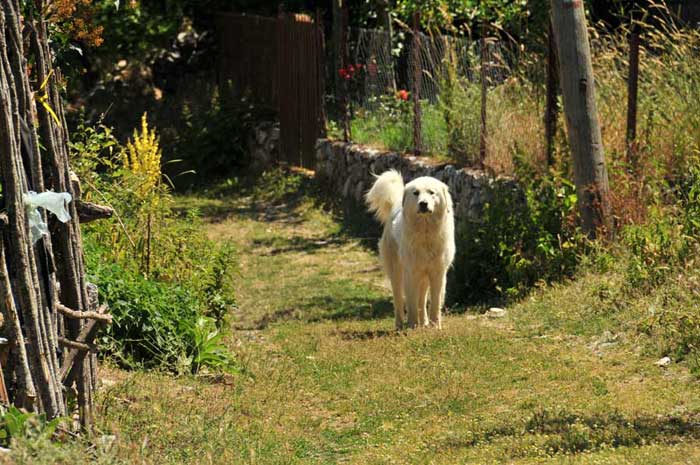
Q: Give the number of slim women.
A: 0